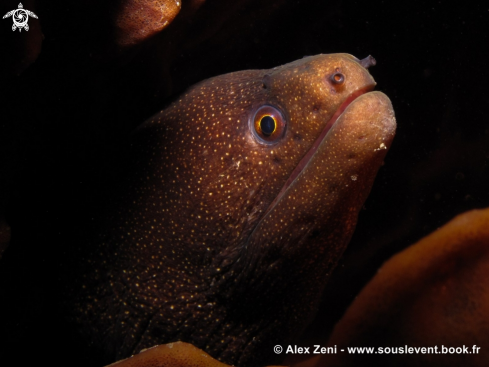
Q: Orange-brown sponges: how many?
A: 3